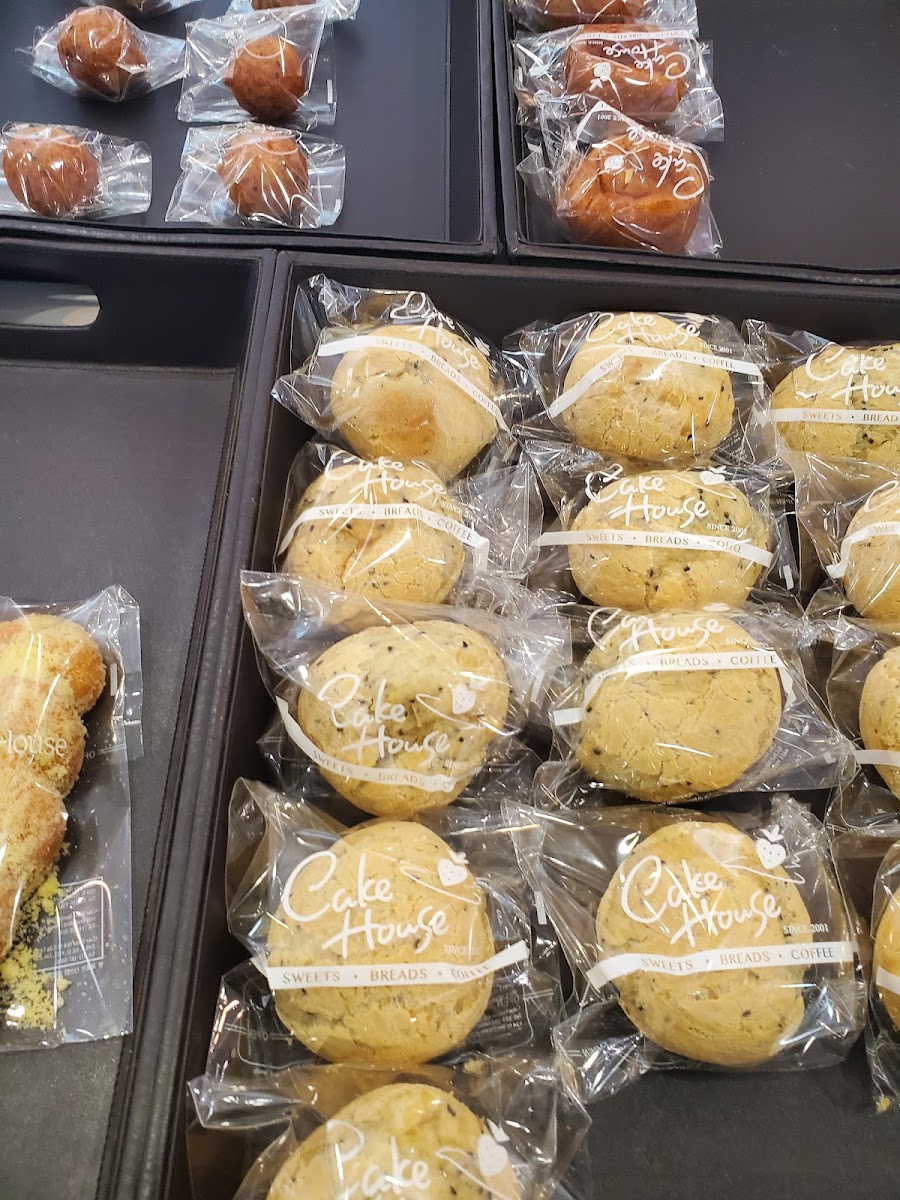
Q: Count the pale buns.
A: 13